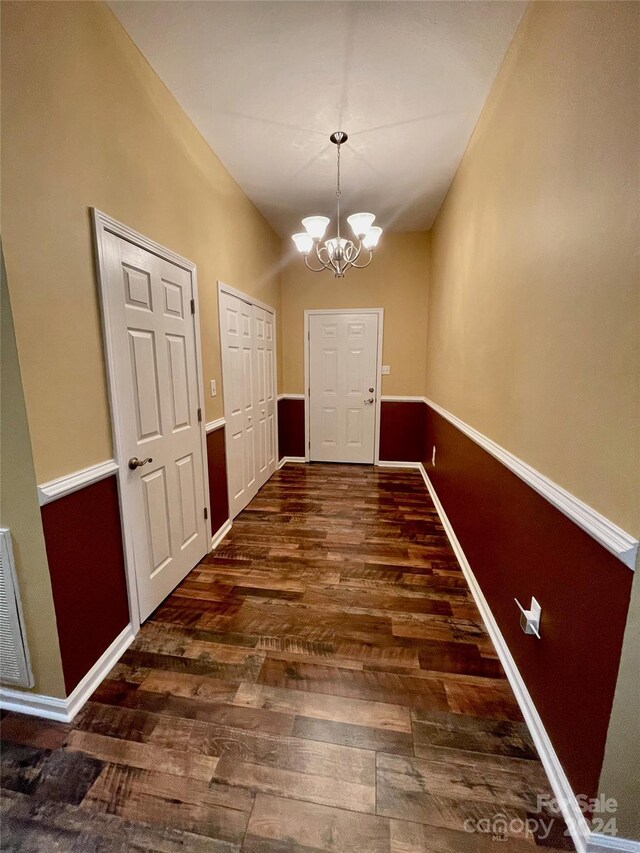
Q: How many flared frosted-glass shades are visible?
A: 5